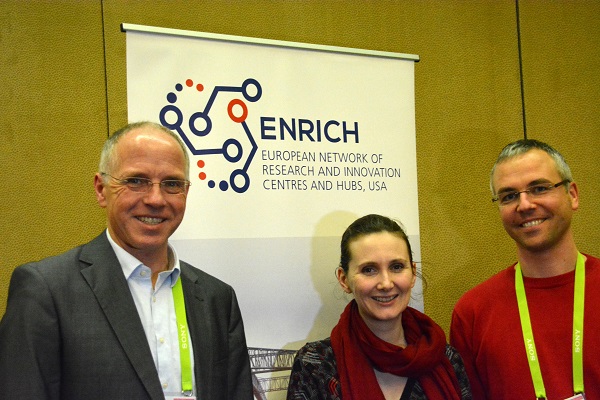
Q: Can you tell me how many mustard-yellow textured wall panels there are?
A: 3